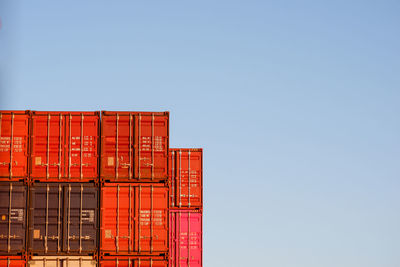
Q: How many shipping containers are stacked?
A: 11